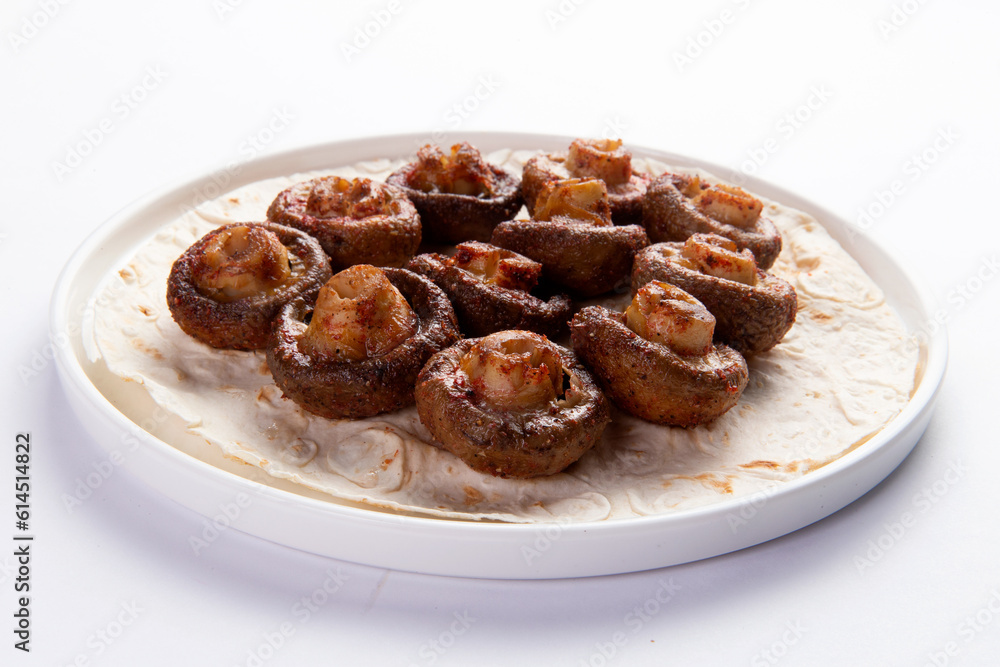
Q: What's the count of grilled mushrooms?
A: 11